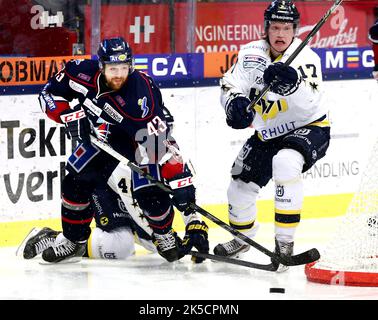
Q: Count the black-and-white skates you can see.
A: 5